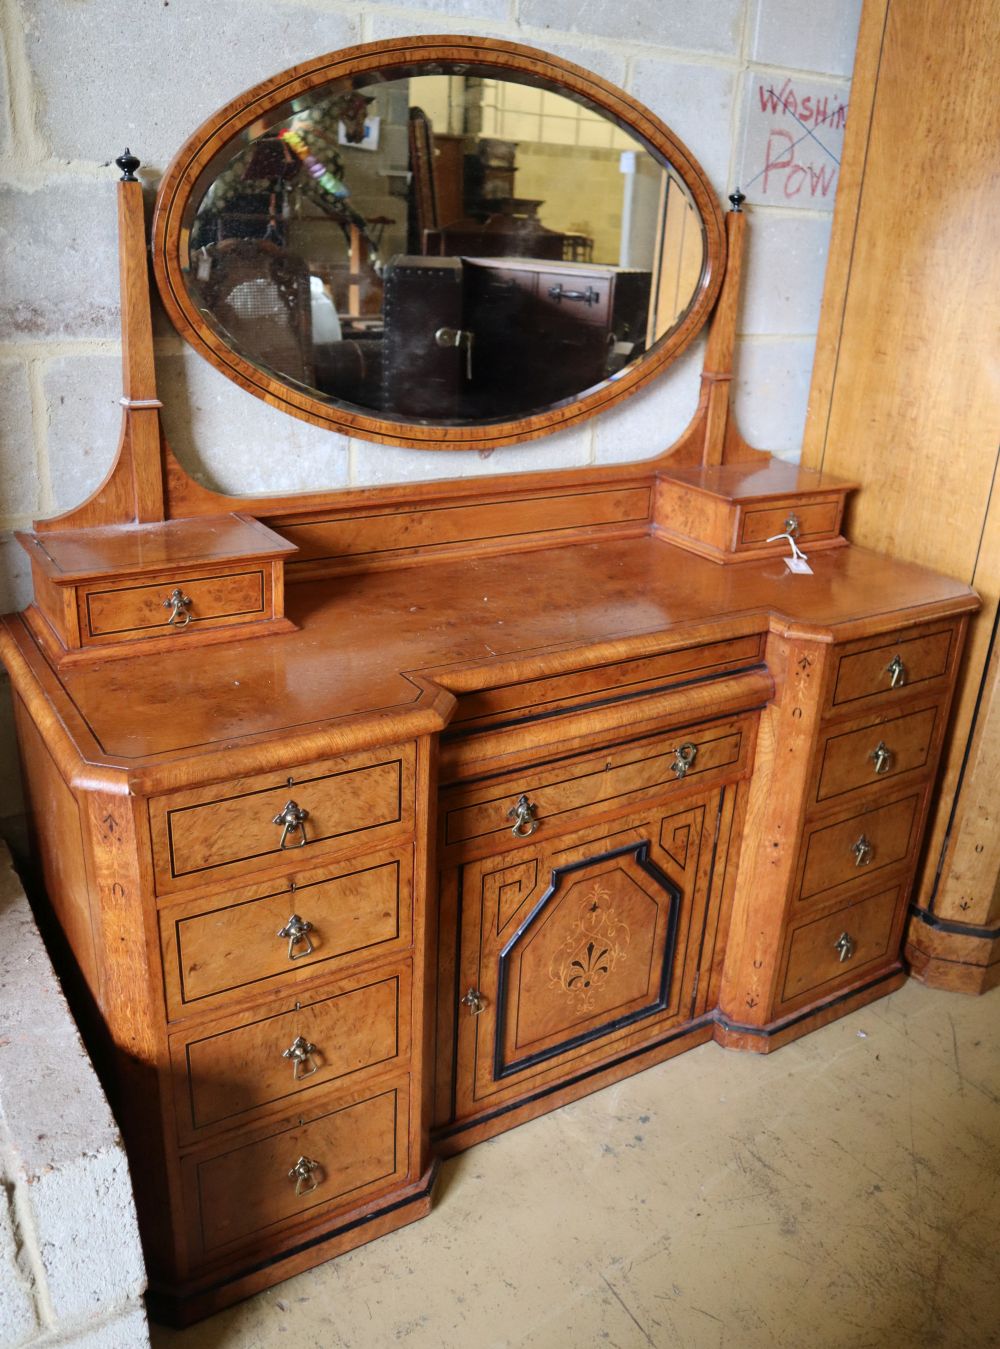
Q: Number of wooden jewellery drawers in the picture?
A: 2